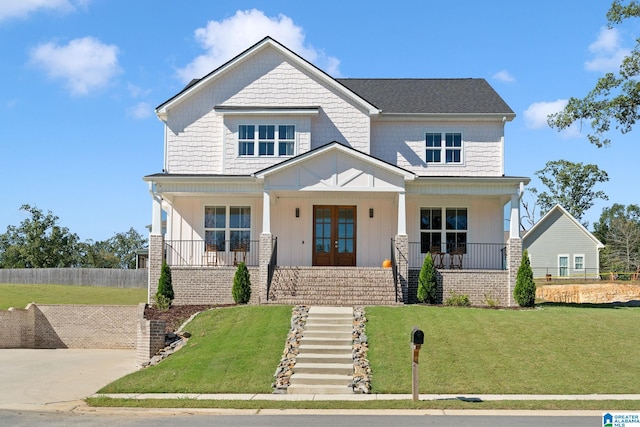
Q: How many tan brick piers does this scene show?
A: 4